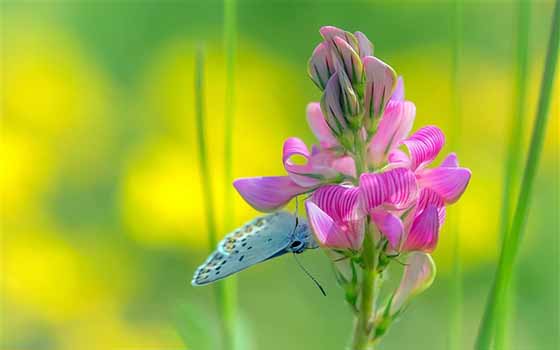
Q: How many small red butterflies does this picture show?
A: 0